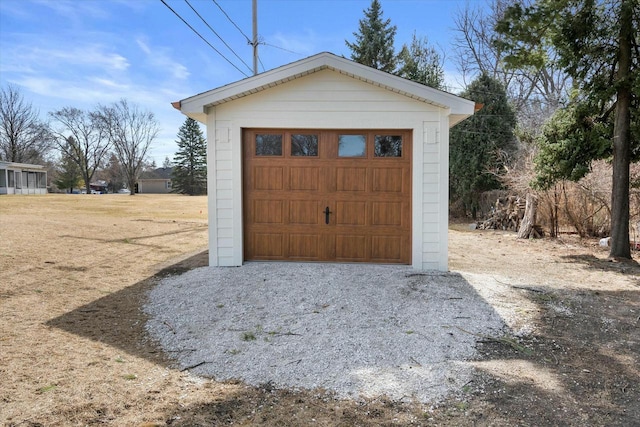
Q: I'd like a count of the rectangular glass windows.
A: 4